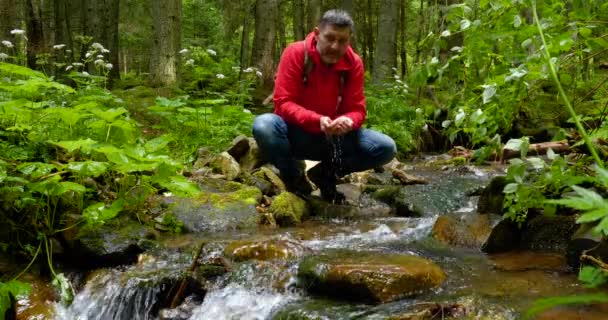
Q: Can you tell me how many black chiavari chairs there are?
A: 0